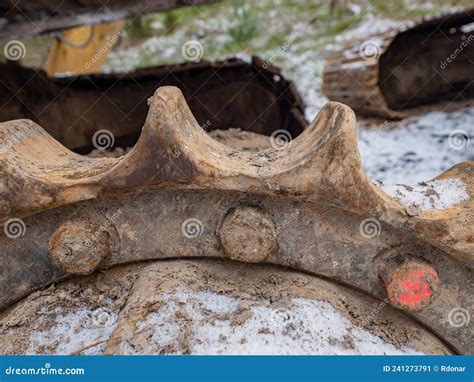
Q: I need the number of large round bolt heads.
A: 3